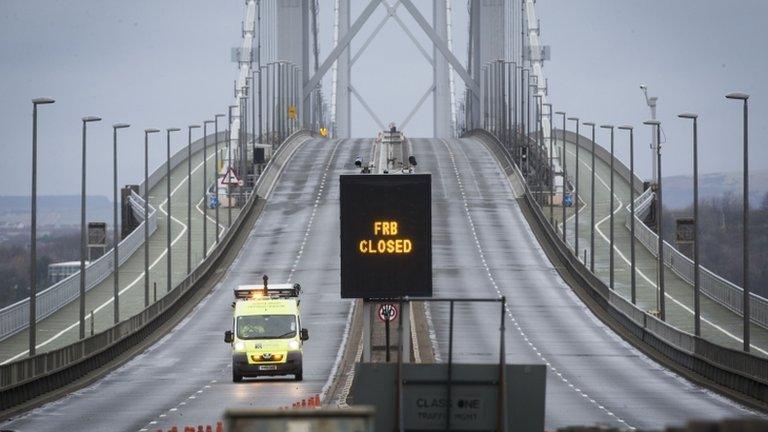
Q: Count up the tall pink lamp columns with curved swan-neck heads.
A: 0